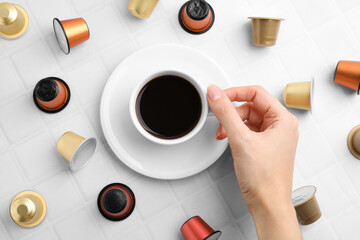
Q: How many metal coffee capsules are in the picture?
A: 14